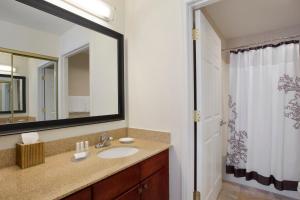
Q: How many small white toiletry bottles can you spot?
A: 3